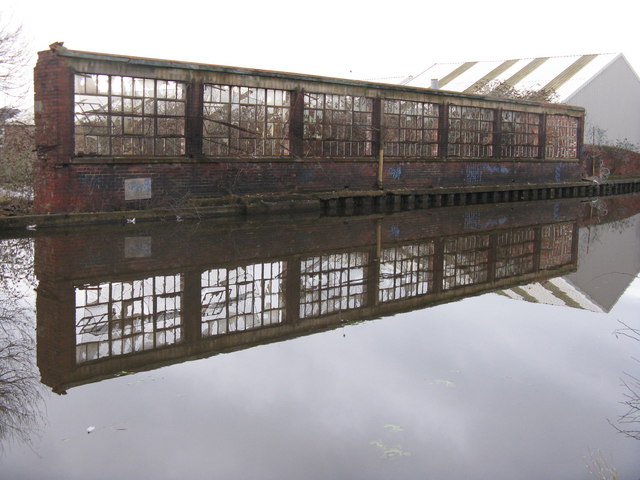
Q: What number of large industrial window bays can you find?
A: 7